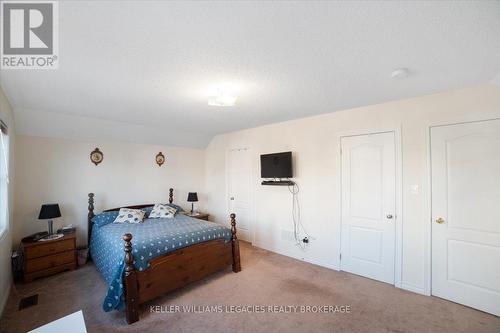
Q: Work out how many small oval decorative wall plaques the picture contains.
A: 2